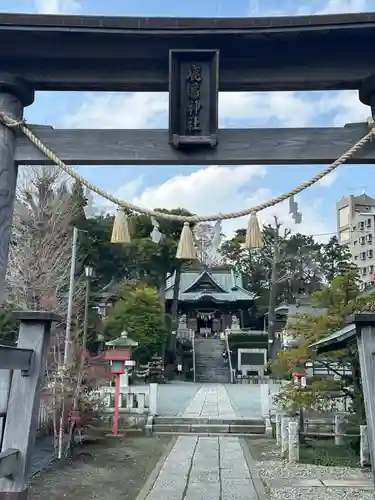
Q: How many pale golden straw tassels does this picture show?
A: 3